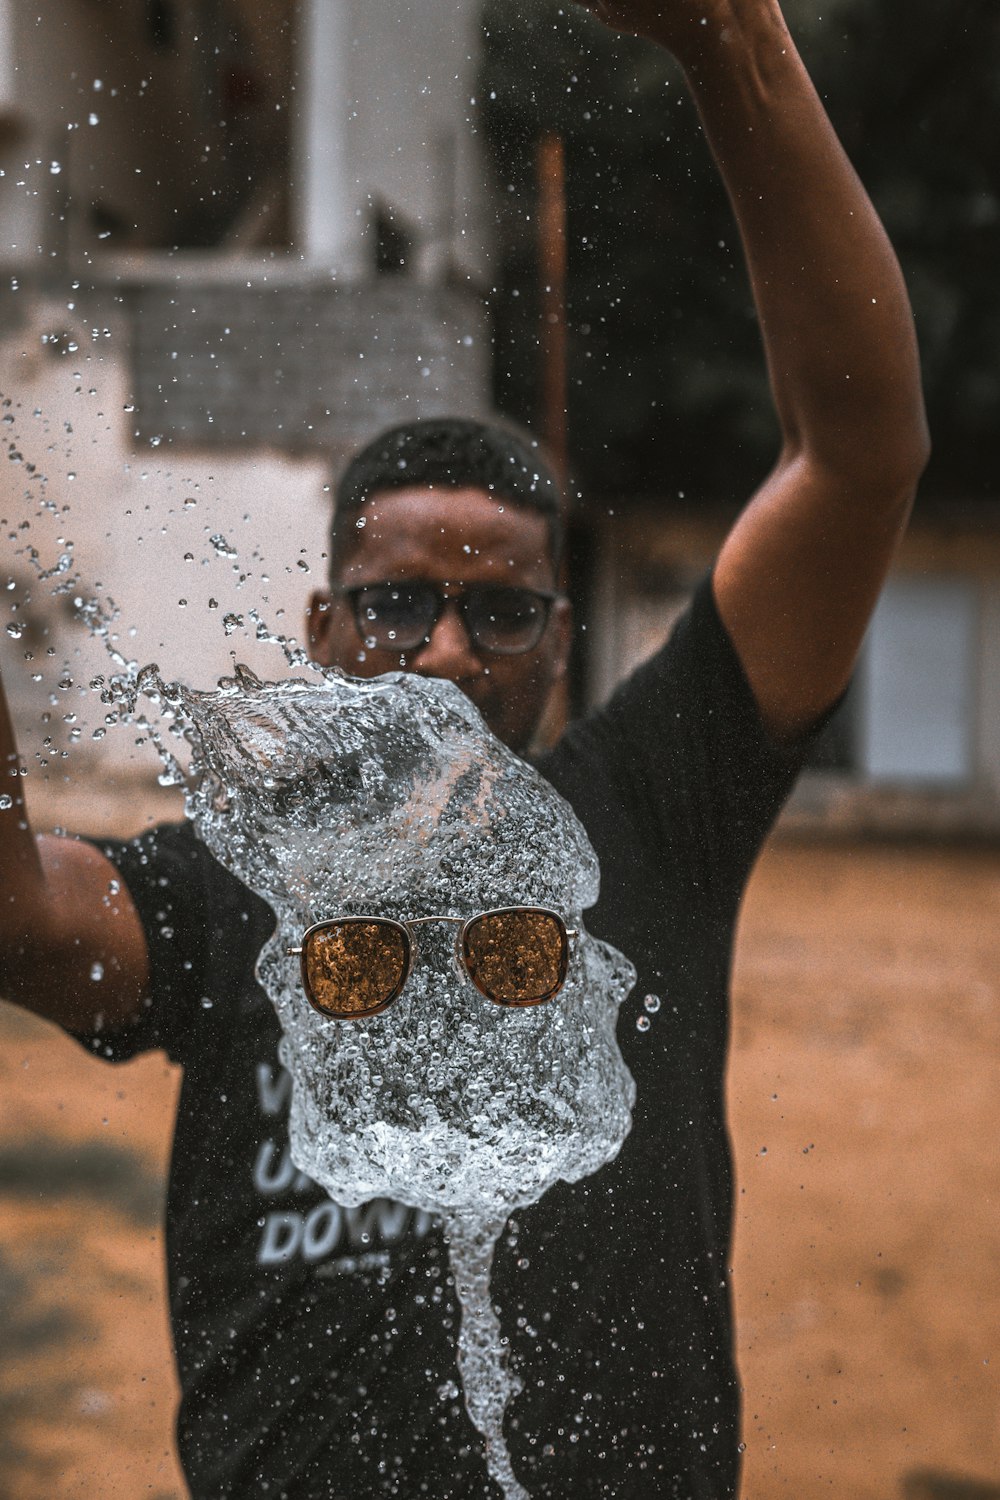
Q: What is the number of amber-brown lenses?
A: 2